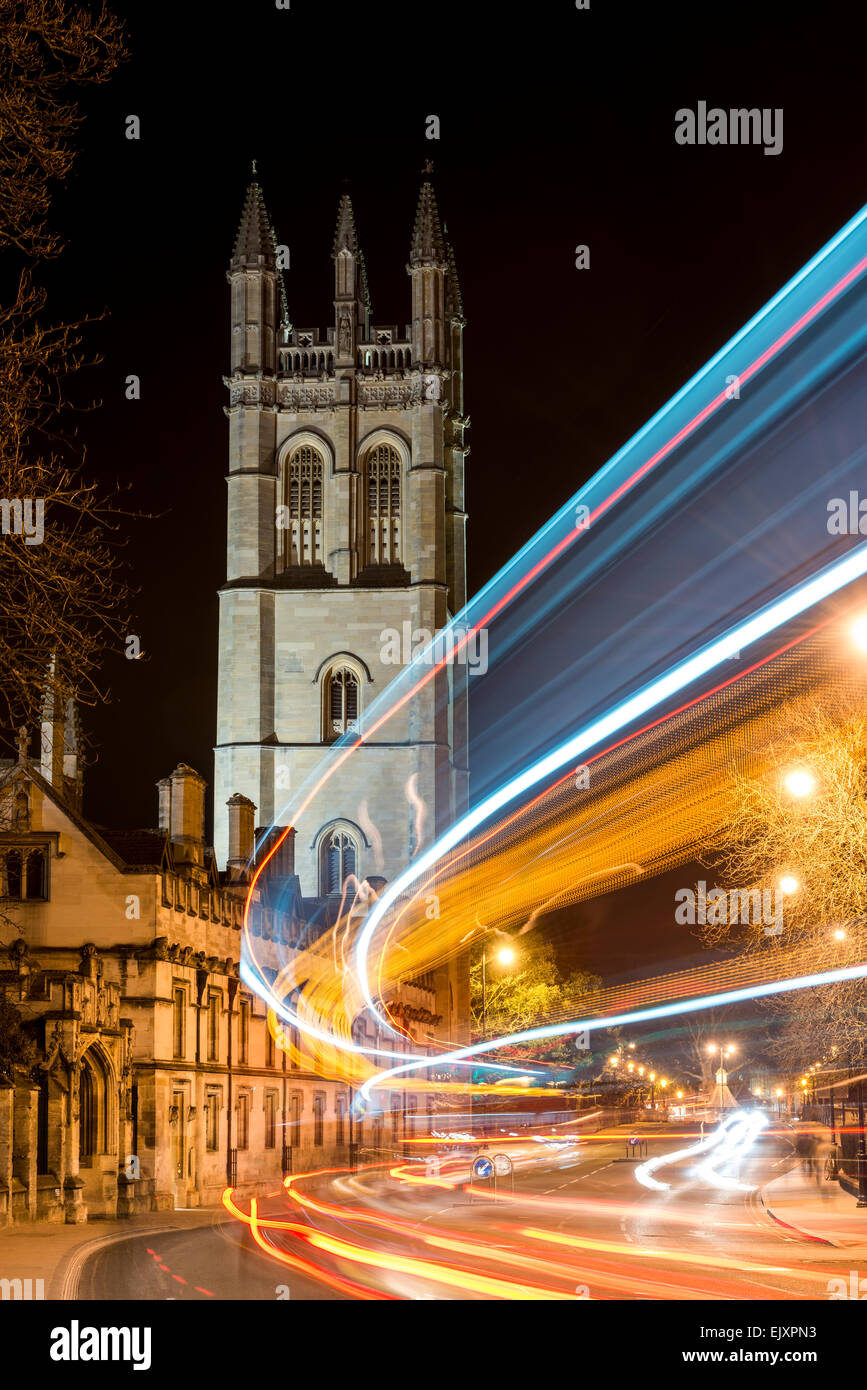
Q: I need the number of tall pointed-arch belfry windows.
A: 2